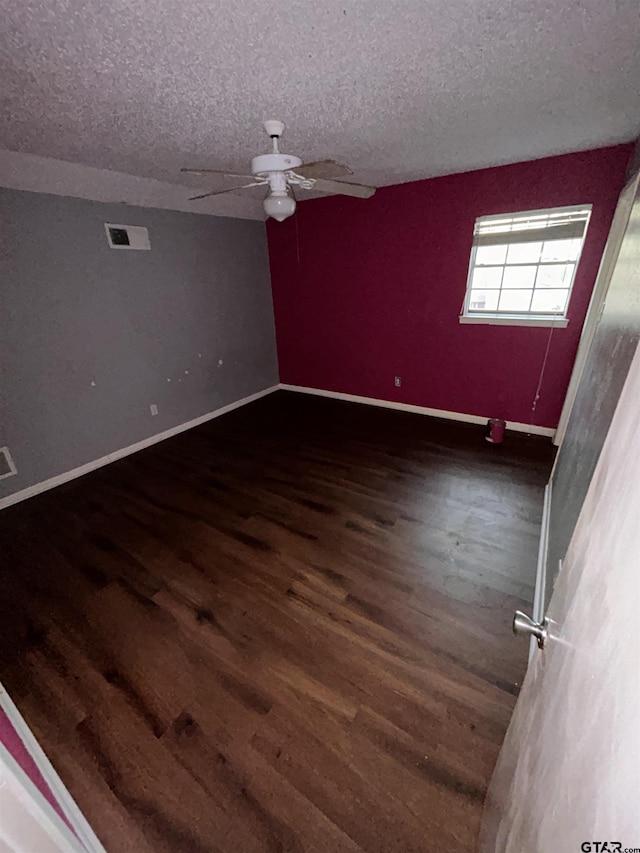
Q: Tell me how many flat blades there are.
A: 4